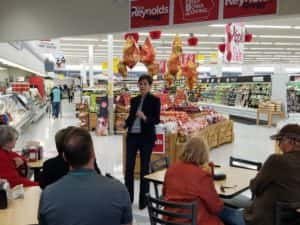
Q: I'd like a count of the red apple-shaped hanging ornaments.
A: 5